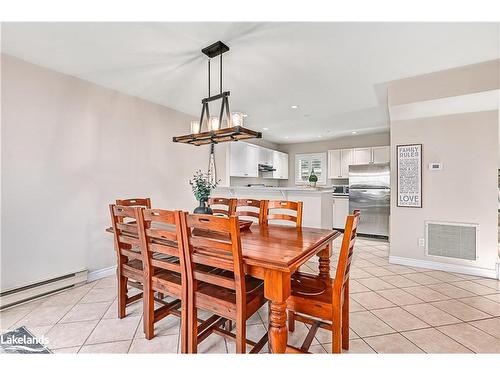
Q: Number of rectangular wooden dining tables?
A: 1